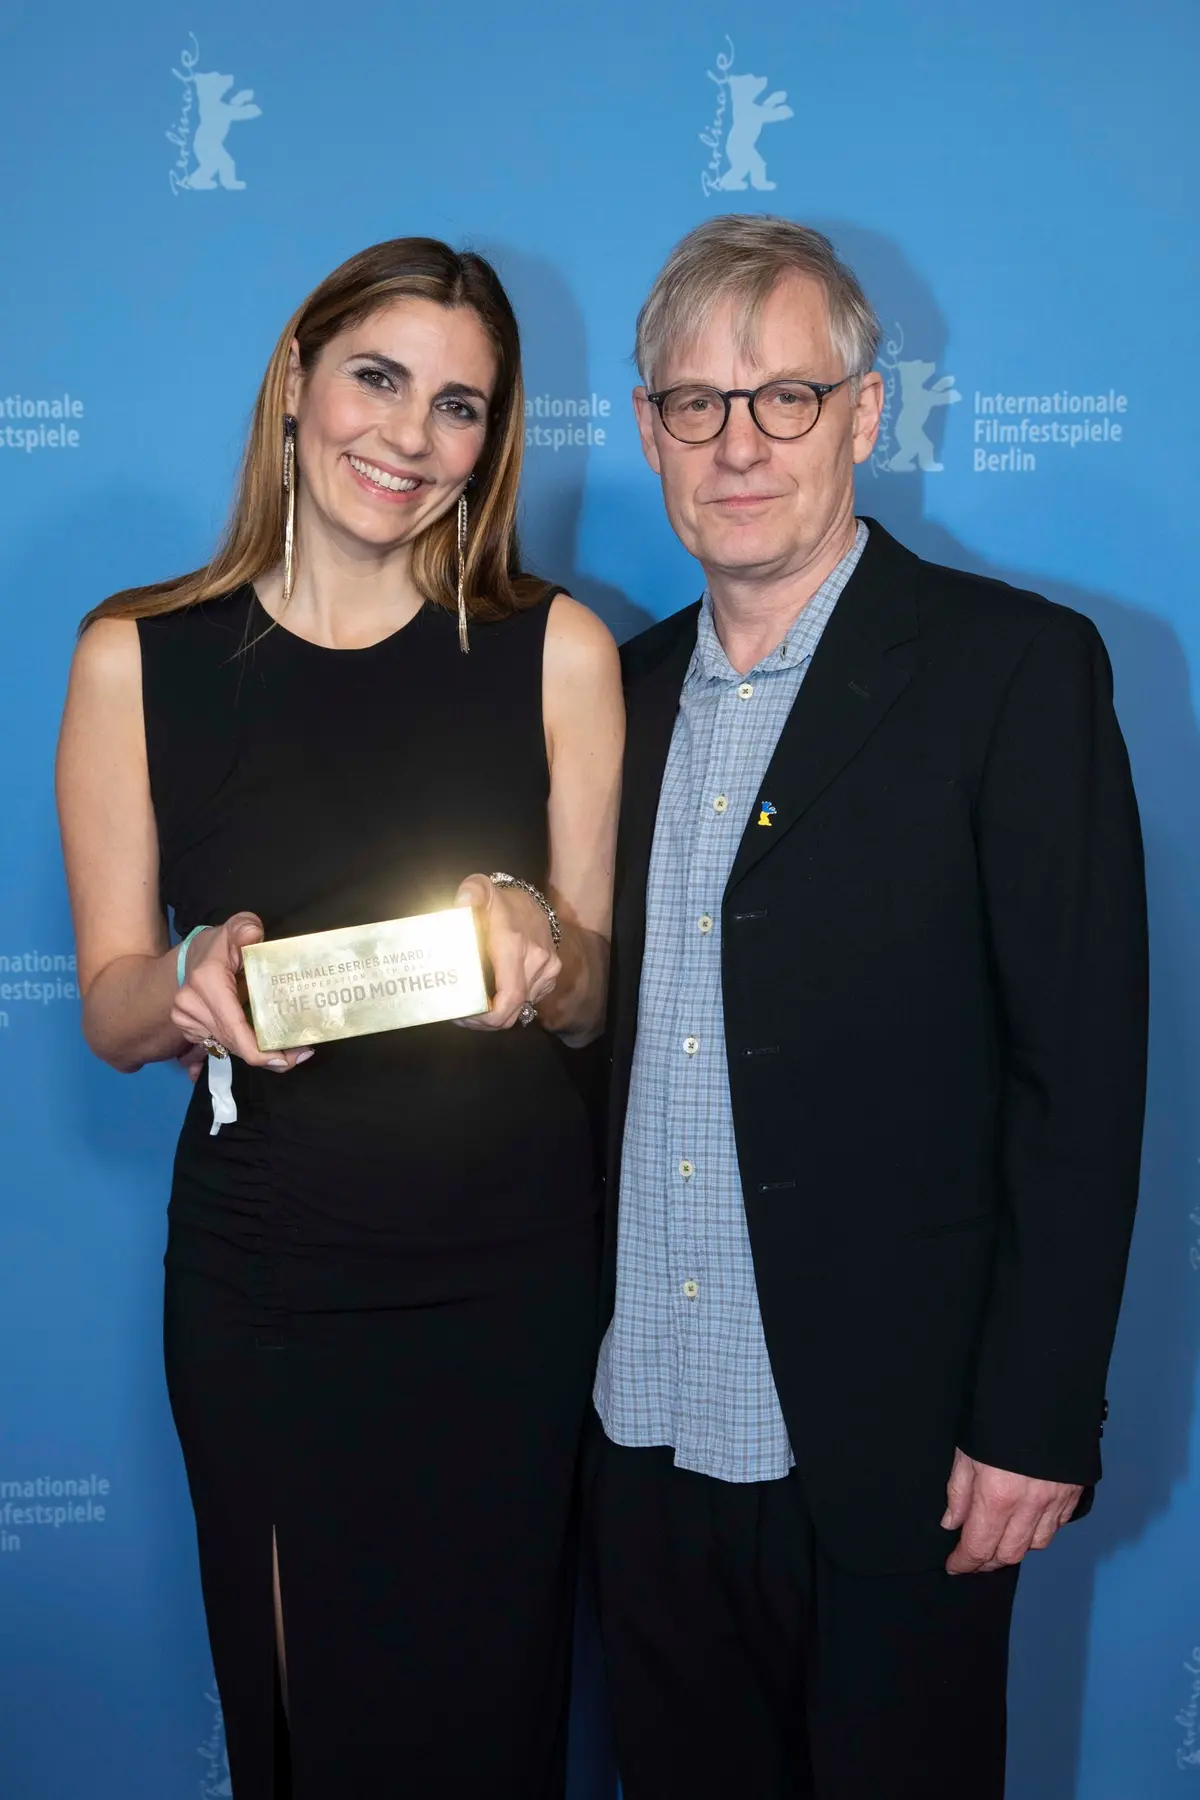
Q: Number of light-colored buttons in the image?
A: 6